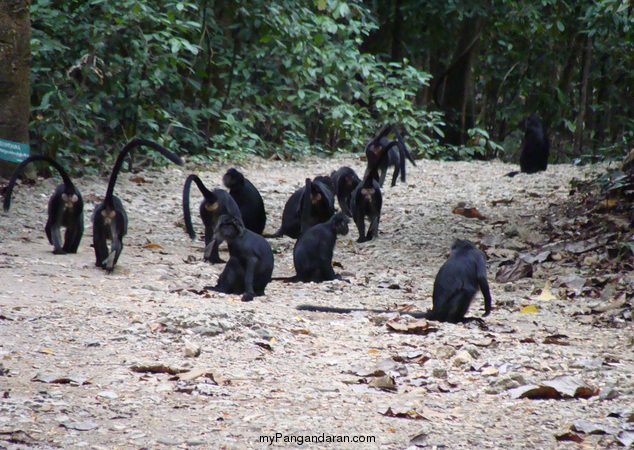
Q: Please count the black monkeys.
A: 14